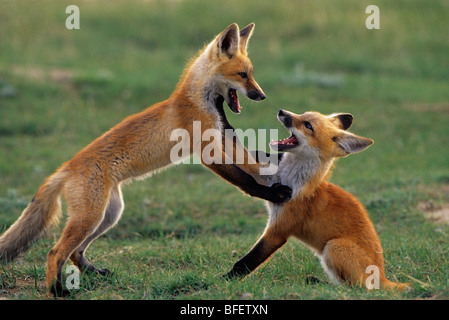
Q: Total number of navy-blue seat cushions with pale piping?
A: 0